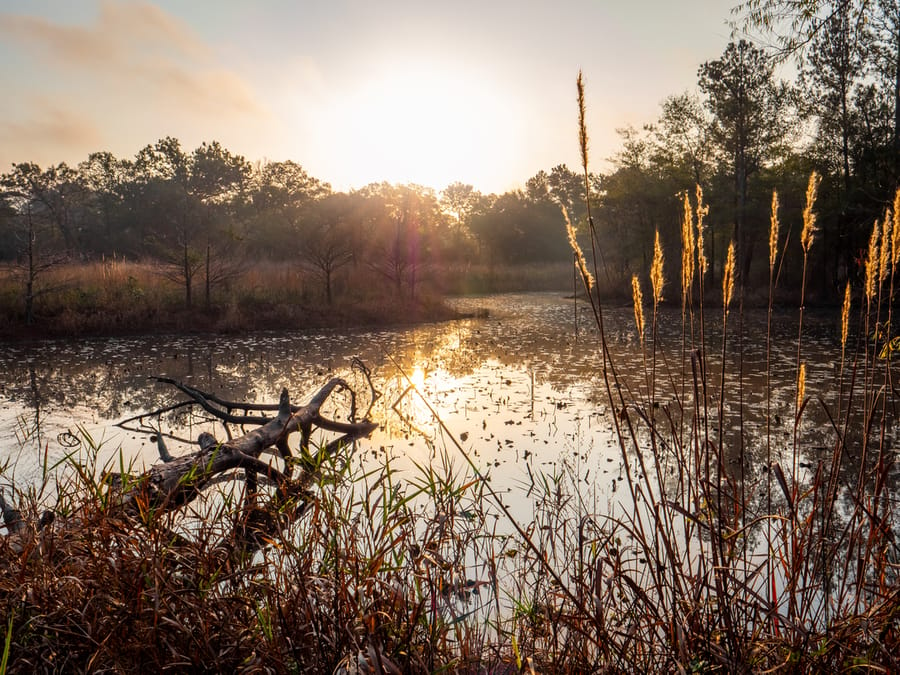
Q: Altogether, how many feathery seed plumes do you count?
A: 14